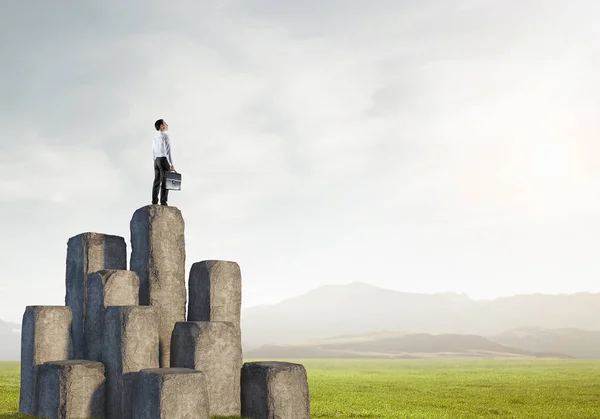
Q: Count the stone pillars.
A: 10